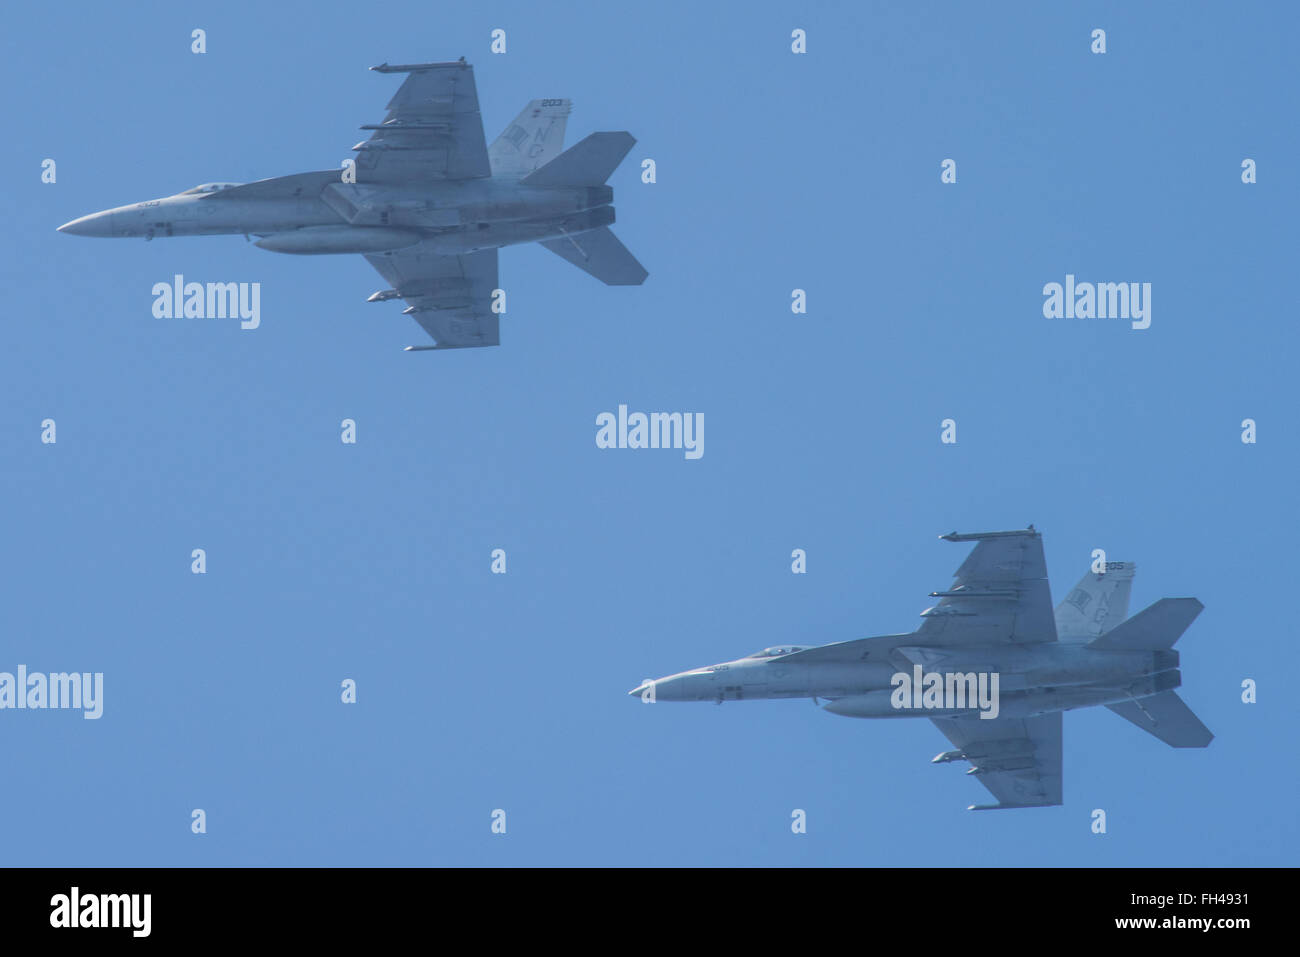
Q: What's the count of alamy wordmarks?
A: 6